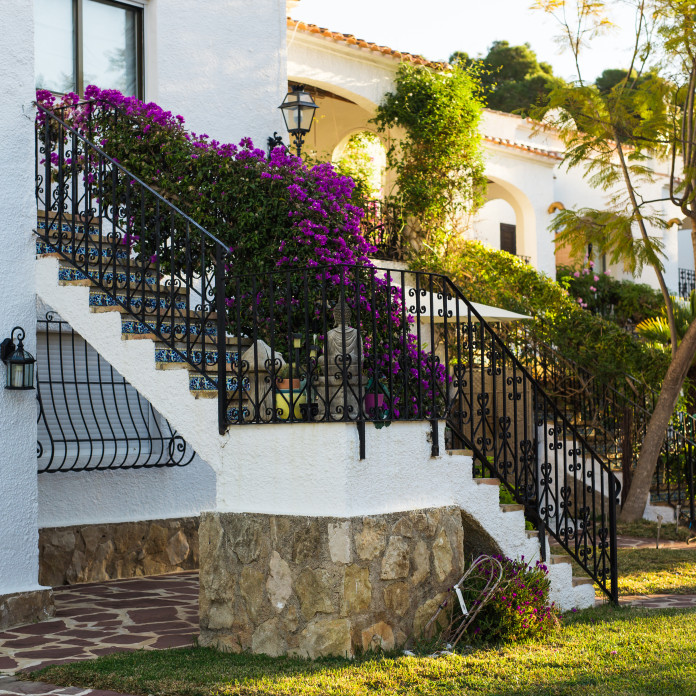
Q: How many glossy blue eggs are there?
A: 0